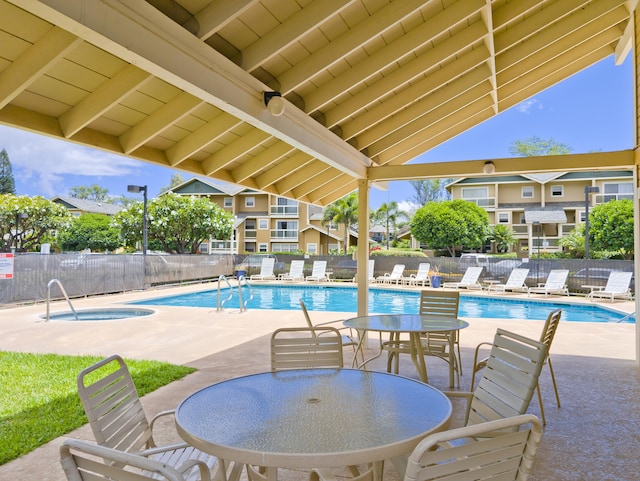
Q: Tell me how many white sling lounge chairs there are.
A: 10